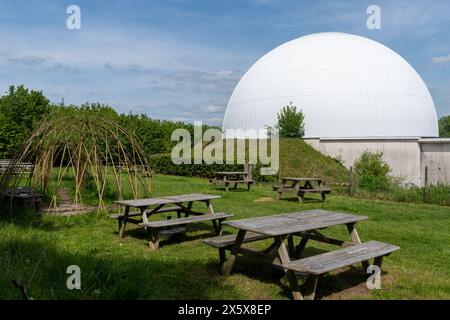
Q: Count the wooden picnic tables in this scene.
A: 4